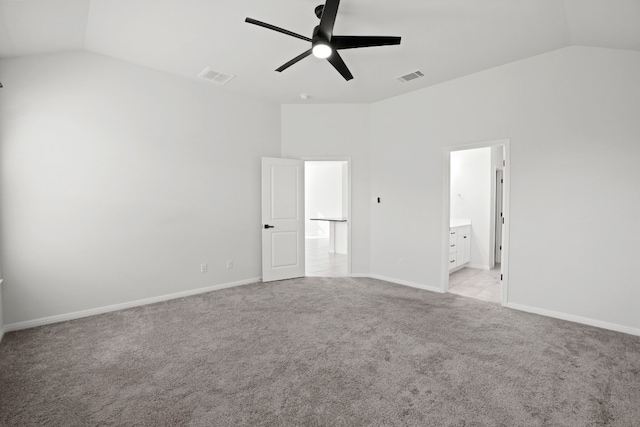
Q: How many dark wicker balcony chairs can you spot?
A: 0